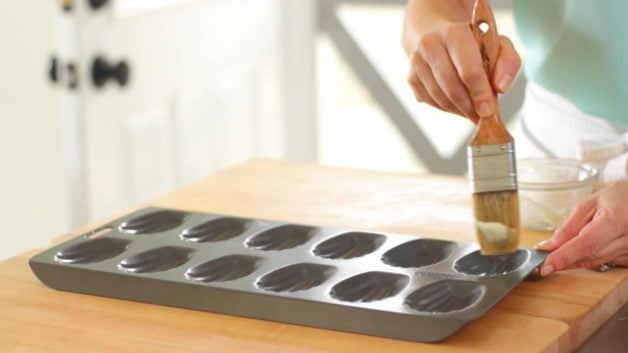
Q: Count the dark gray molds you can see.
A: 12